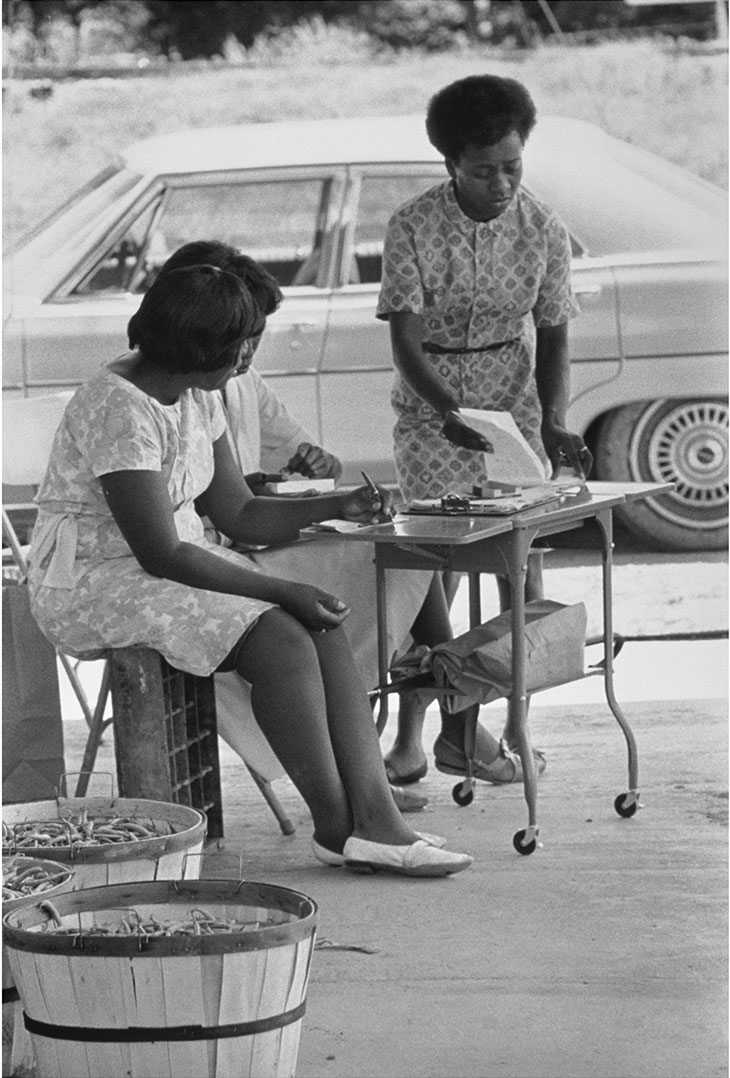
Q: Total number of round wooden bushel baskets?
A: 3